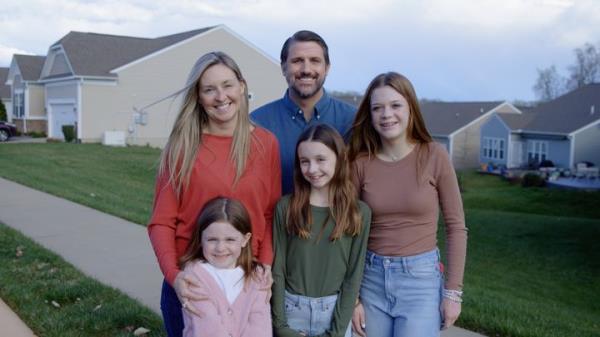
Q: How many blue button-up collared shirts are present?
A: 1